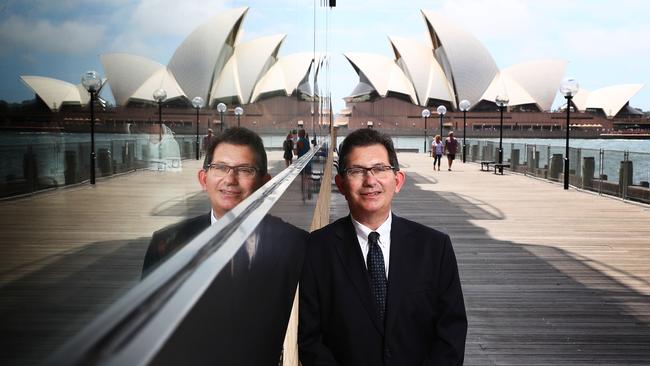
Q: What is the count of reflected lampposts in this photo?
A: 5